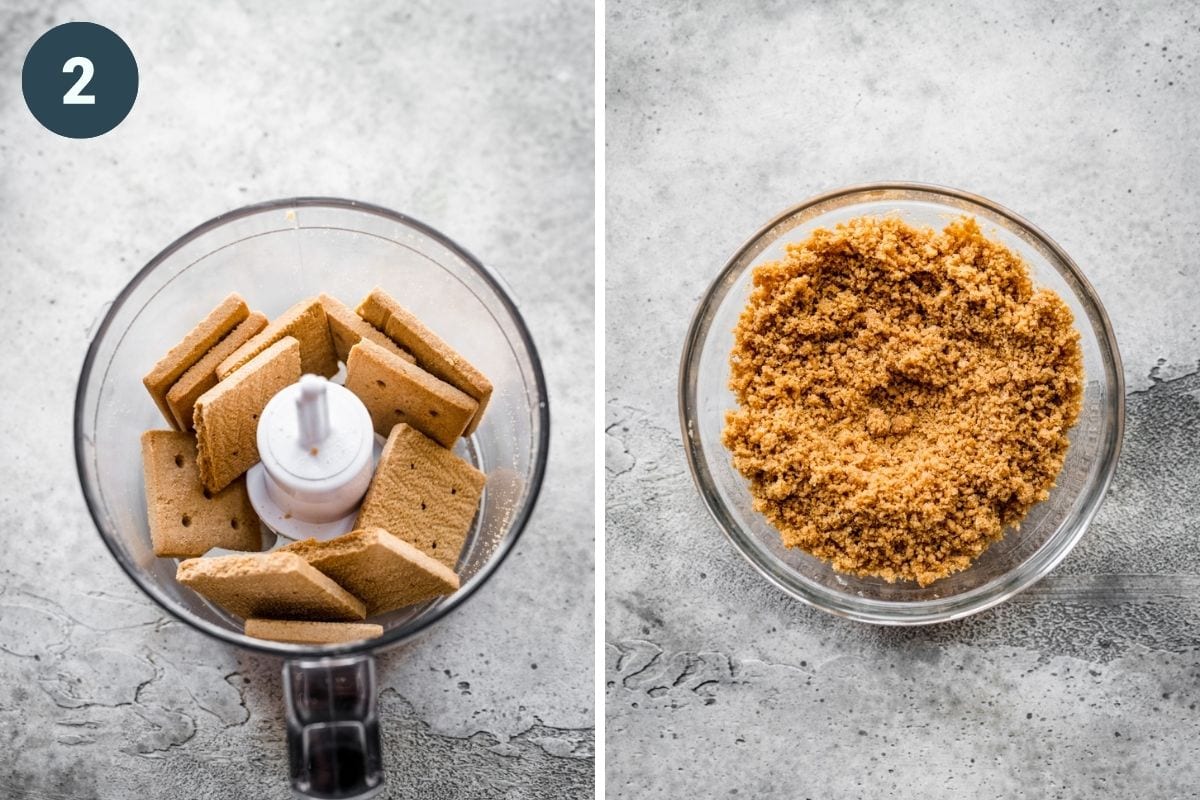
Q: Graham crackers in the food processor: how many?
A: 12